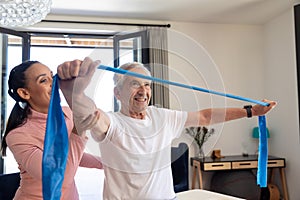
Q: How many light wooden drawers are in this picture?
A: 3